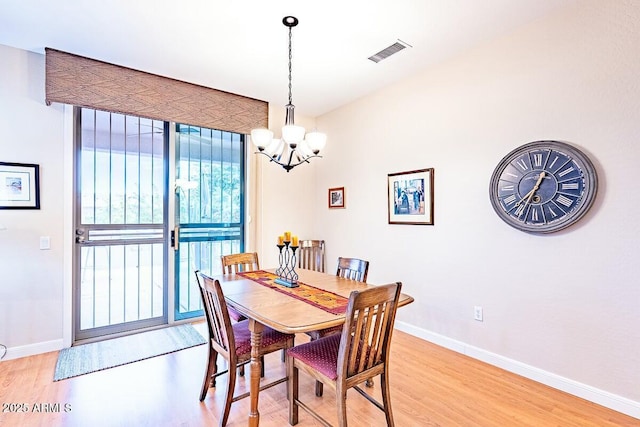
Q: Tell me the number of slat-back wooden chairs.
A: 5